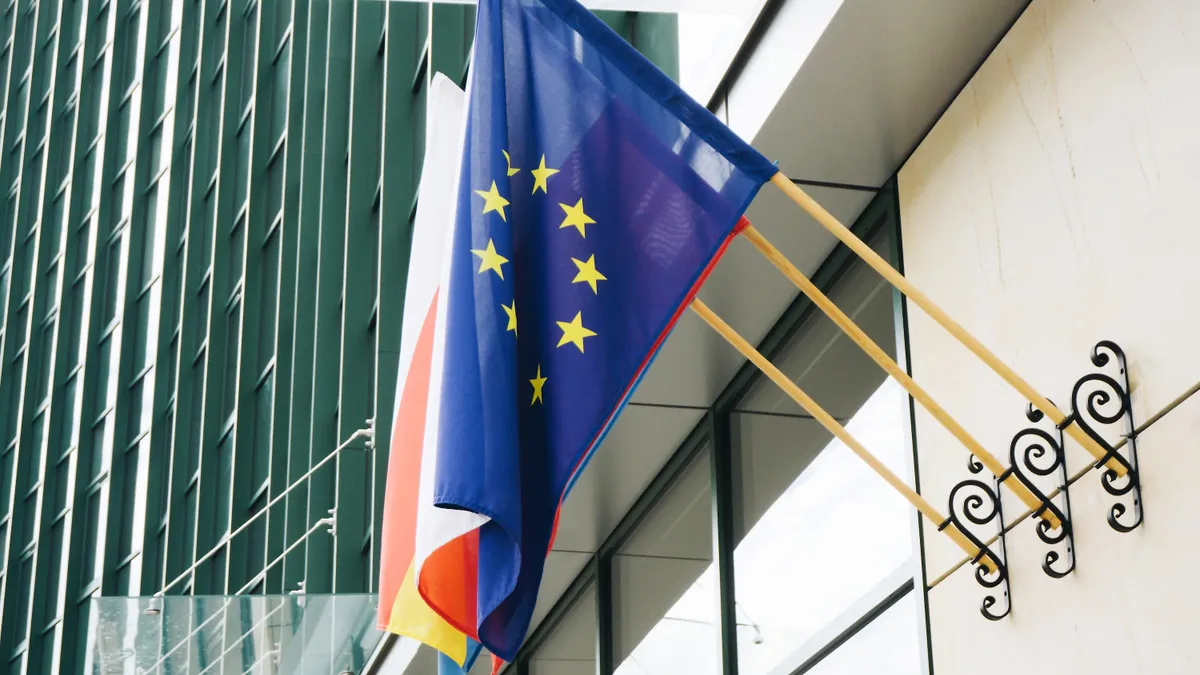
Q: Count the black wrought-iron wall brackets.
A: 3